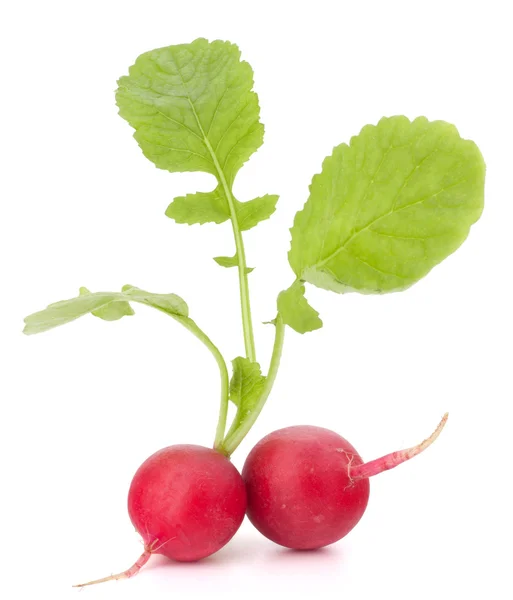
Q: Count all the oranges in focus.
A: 0